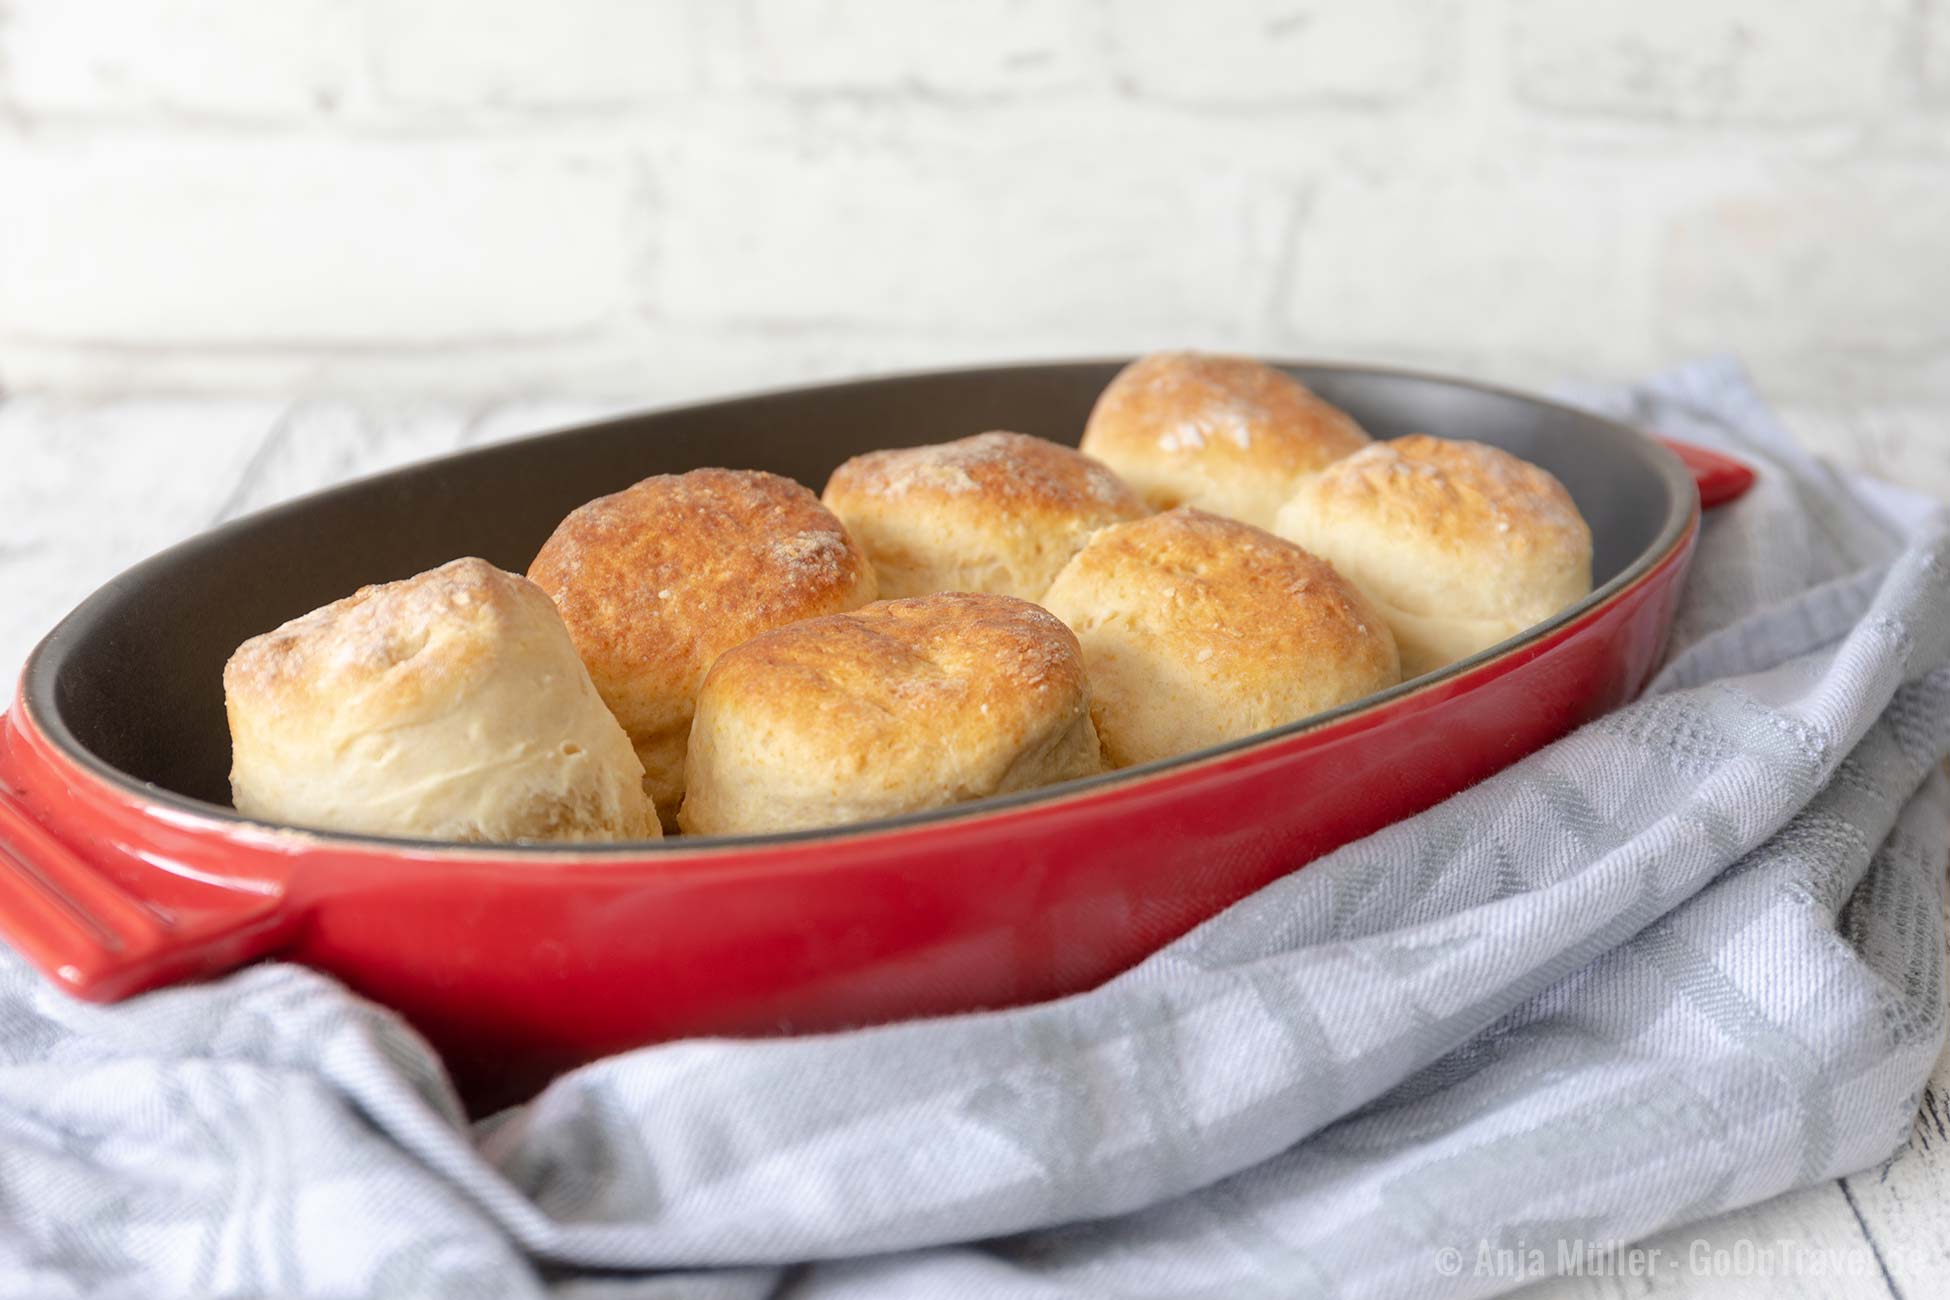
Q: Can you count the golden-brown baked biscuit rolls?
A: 7